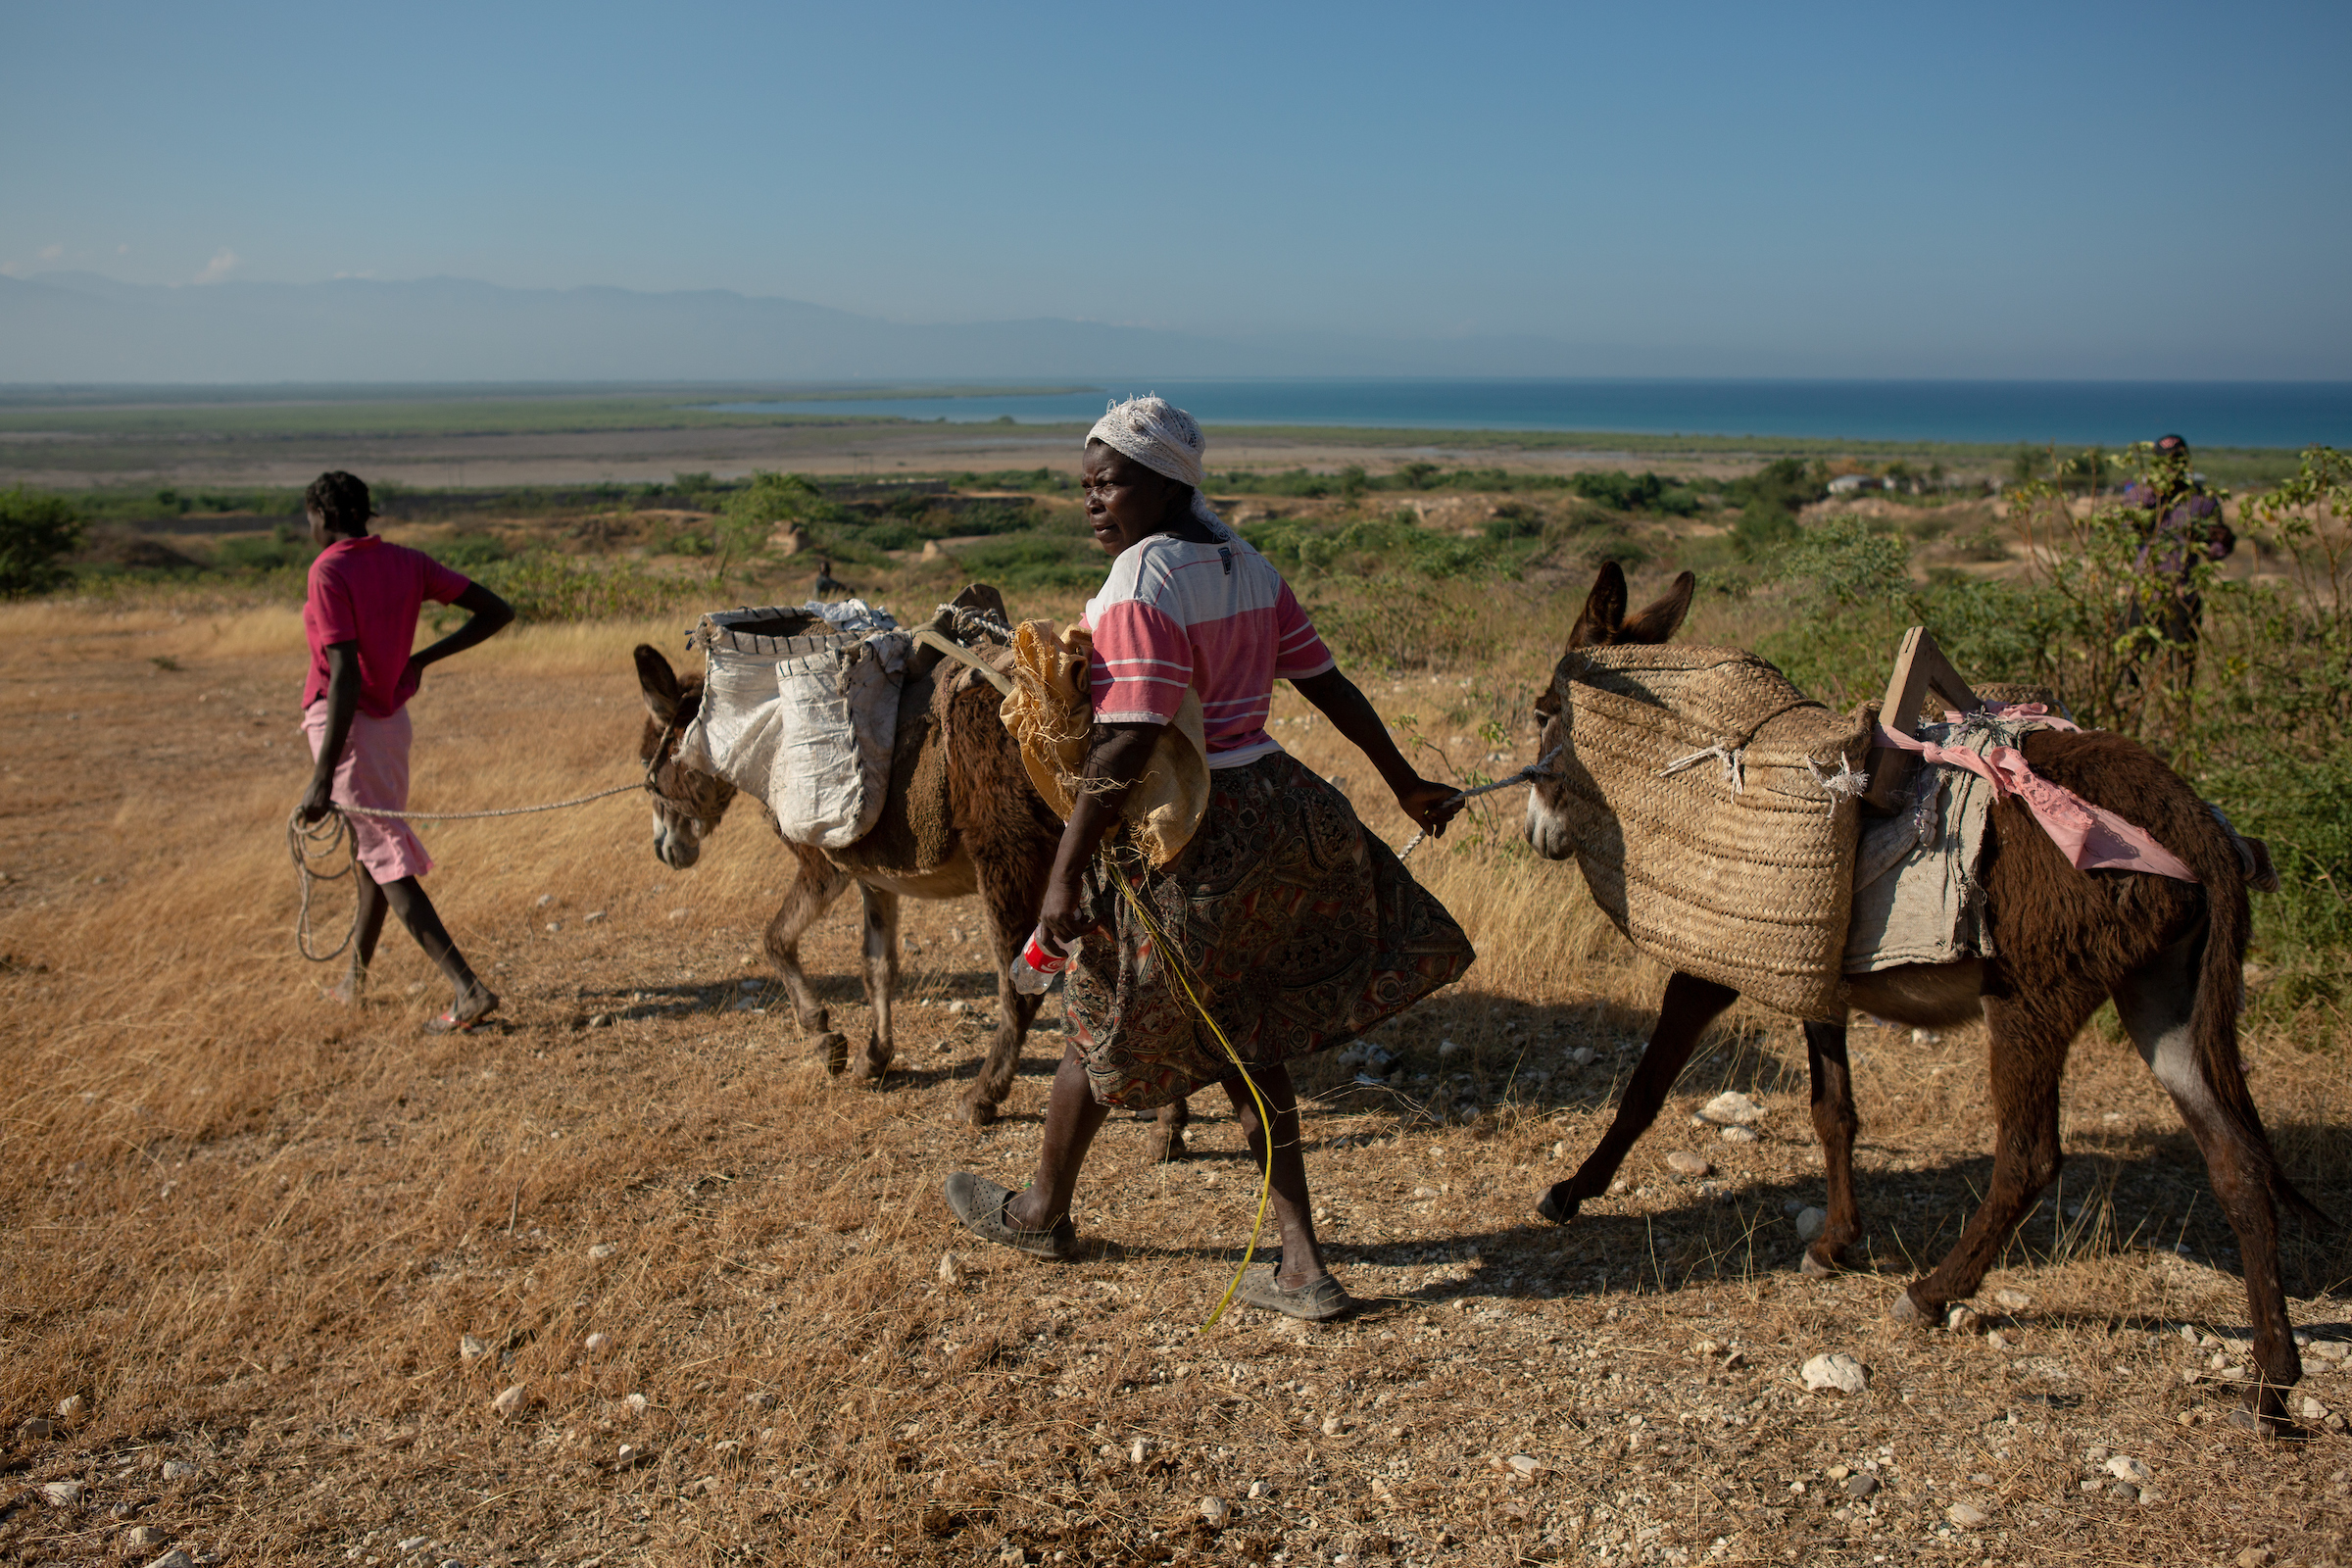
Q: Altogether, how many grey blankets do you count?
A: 1